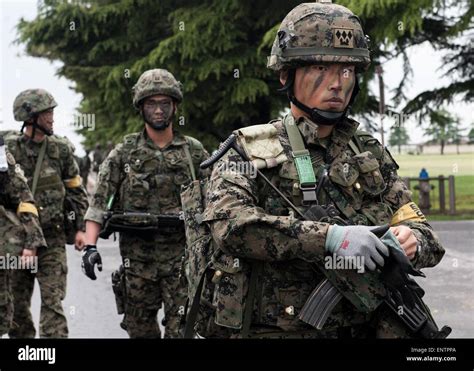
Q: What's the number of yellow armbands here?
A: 3